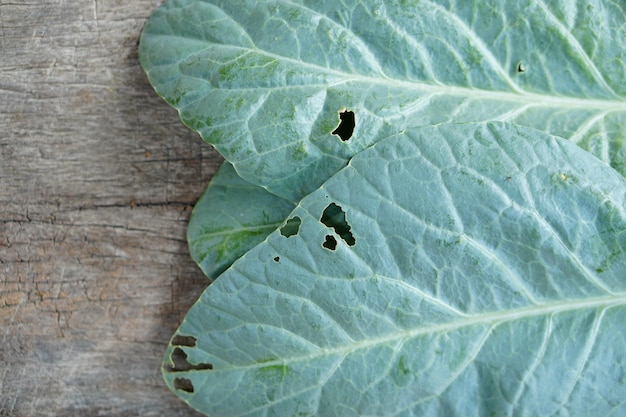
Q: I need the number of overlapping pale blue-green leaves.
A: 3